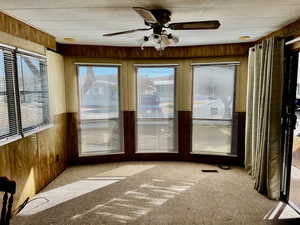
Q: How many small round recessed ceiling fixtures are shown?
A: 2